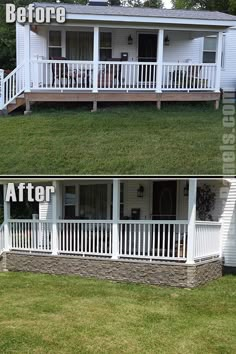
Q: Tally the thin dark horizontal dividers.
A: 1